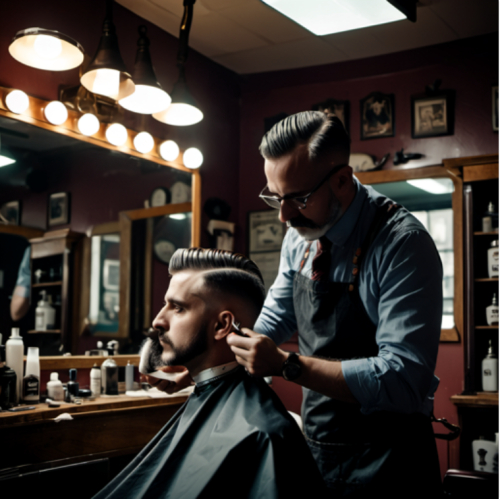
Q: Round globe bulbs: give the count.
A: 7